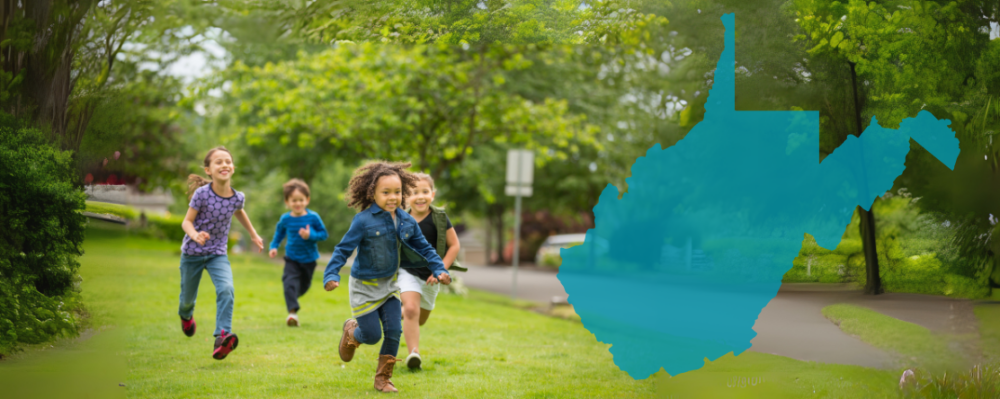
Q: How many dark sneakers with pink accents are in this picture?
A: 2